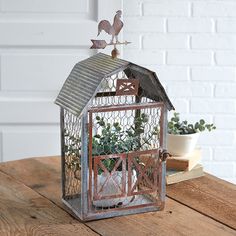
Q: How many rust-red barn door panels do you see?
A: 2